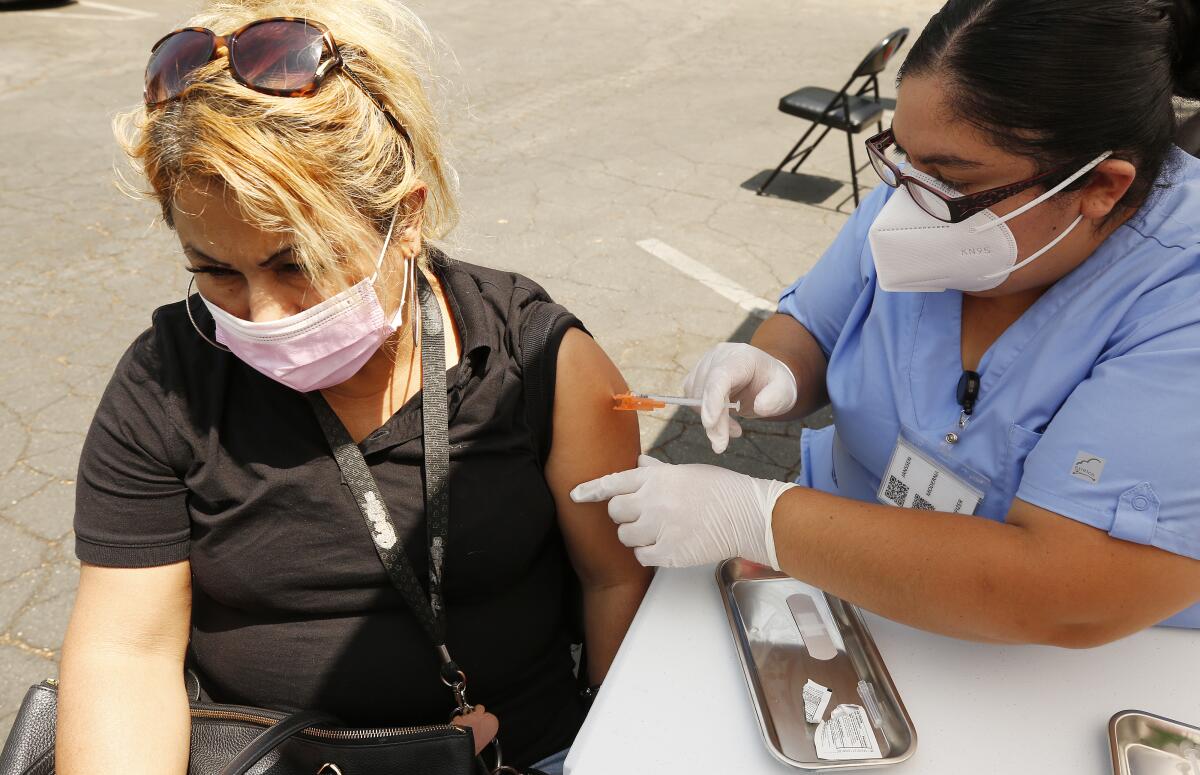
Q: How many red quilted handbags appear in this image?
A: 0